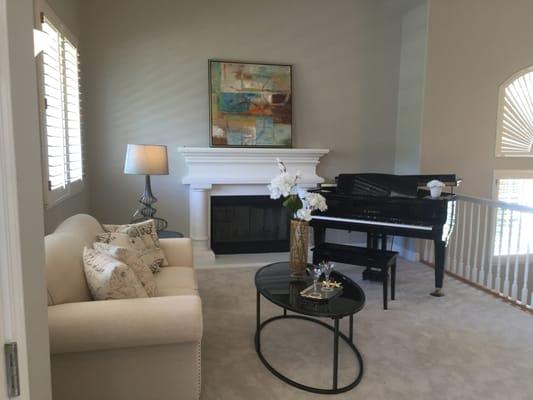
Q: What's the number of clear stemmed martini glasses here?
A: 2